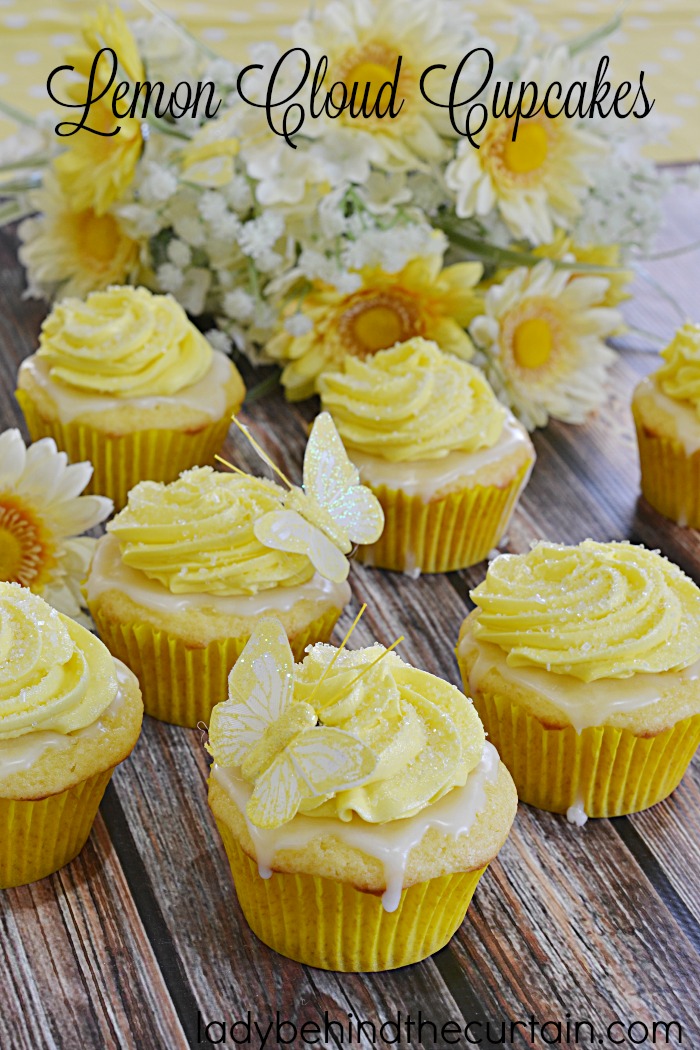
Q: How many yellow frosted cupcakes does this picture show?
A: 7